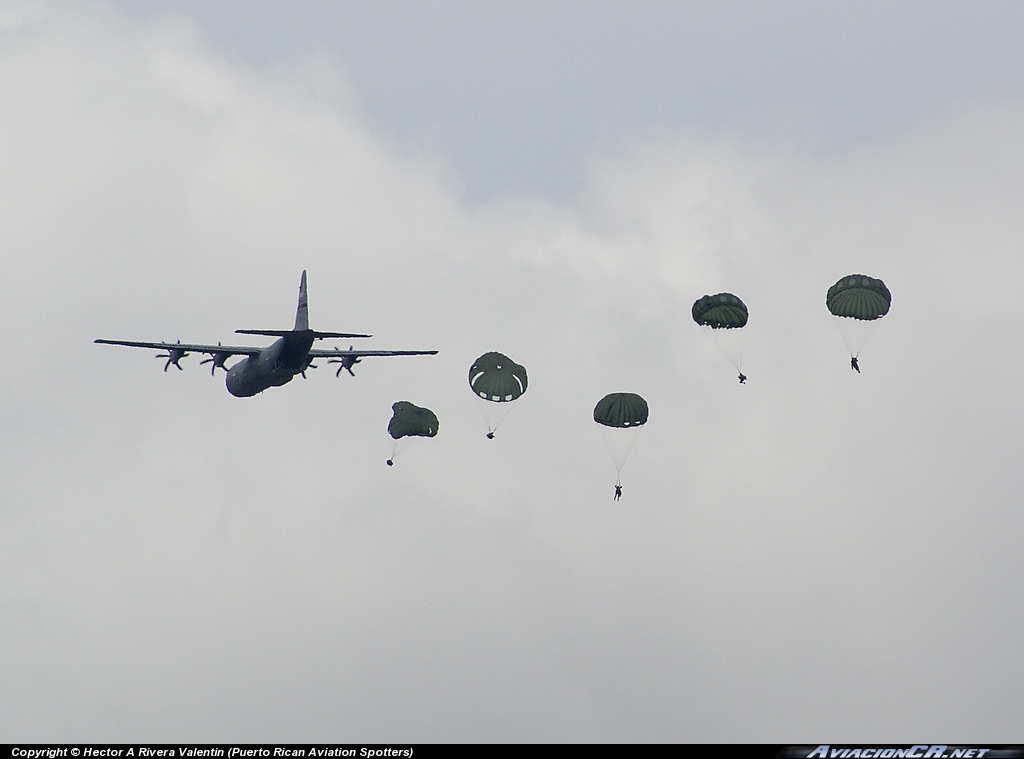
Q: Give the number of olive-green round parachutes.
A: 5